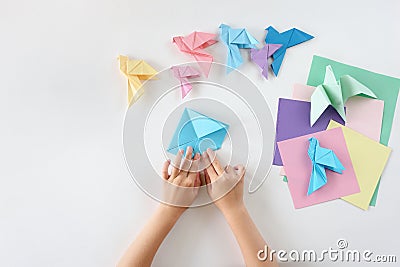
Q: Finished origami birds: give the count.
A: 8